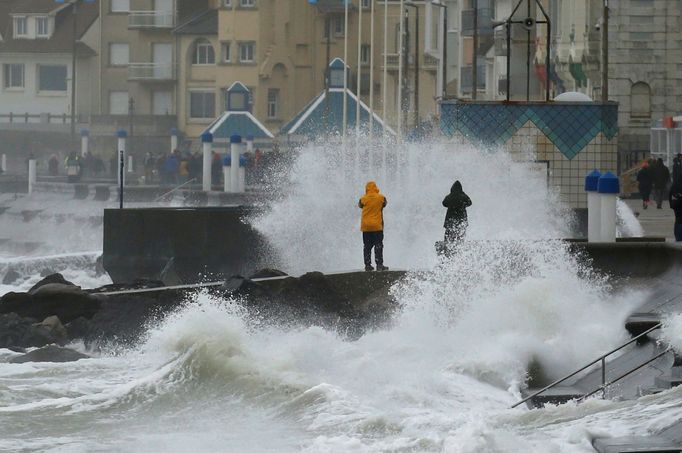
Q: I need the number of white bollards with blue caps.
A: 10